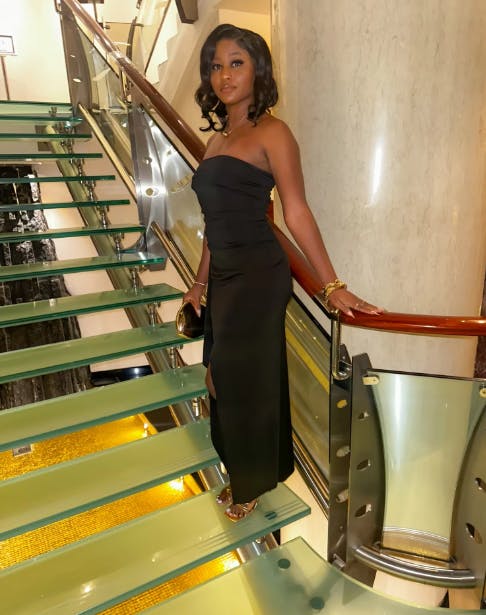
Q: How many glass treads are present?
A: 14